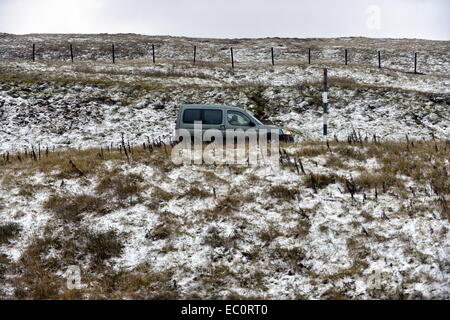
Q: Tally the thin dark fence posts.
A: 11